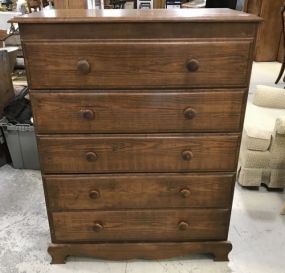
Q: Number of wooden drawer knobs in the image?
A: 10